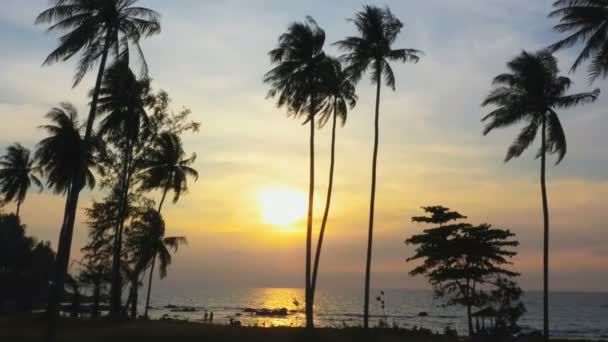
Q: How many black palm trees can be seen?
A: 11